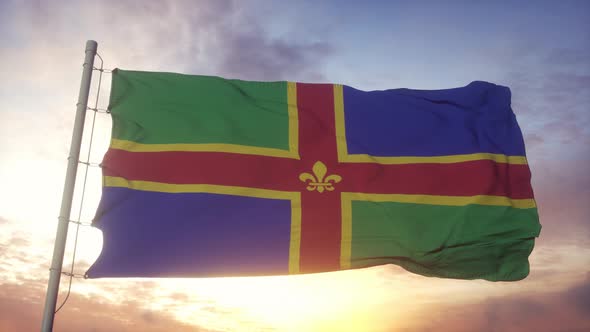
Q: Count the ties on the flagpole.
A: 5